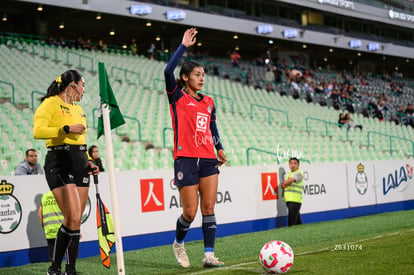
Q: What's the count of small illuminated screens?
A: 6